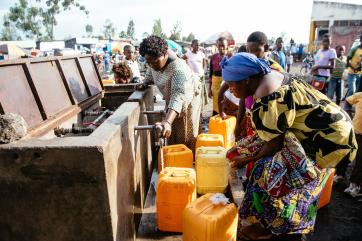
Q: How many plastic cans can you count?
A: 7